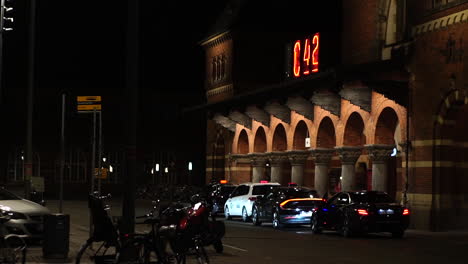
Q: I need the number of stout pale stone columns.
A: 6